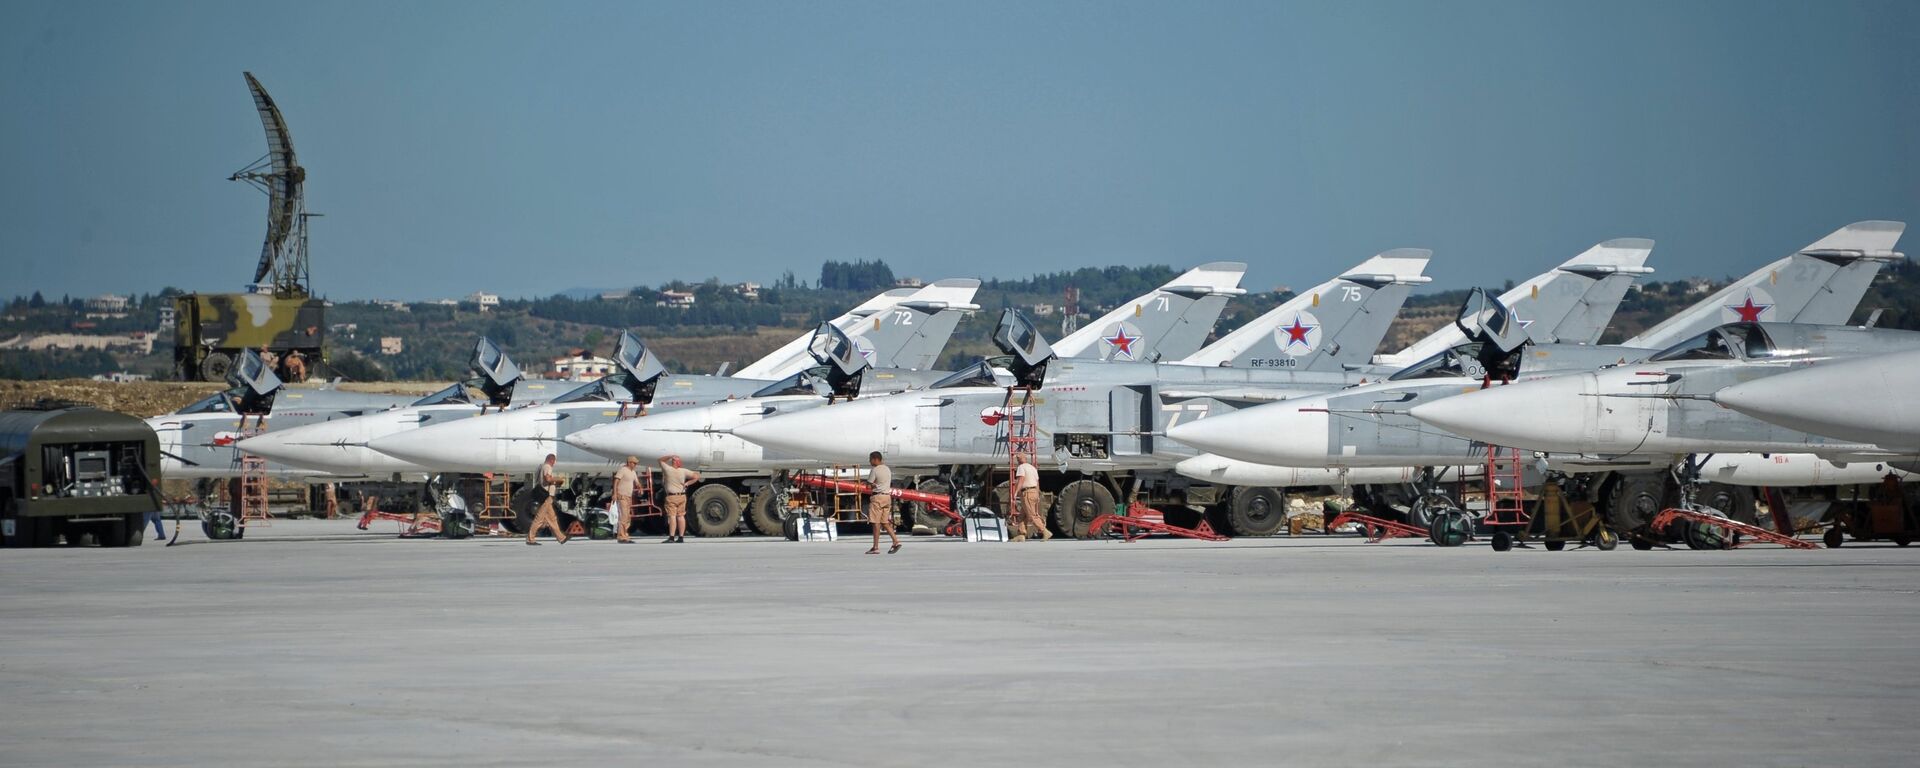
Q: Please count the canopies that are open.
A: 6